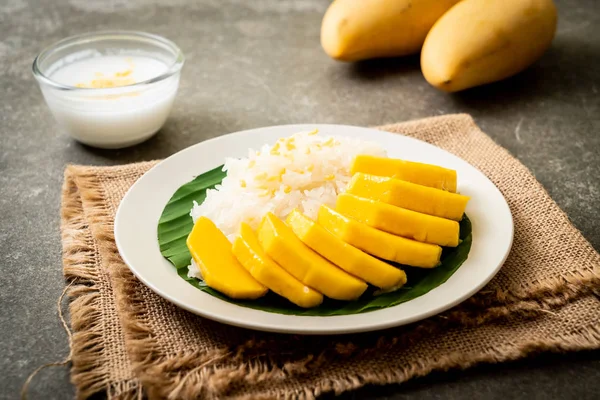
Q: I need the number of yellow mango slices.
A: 8